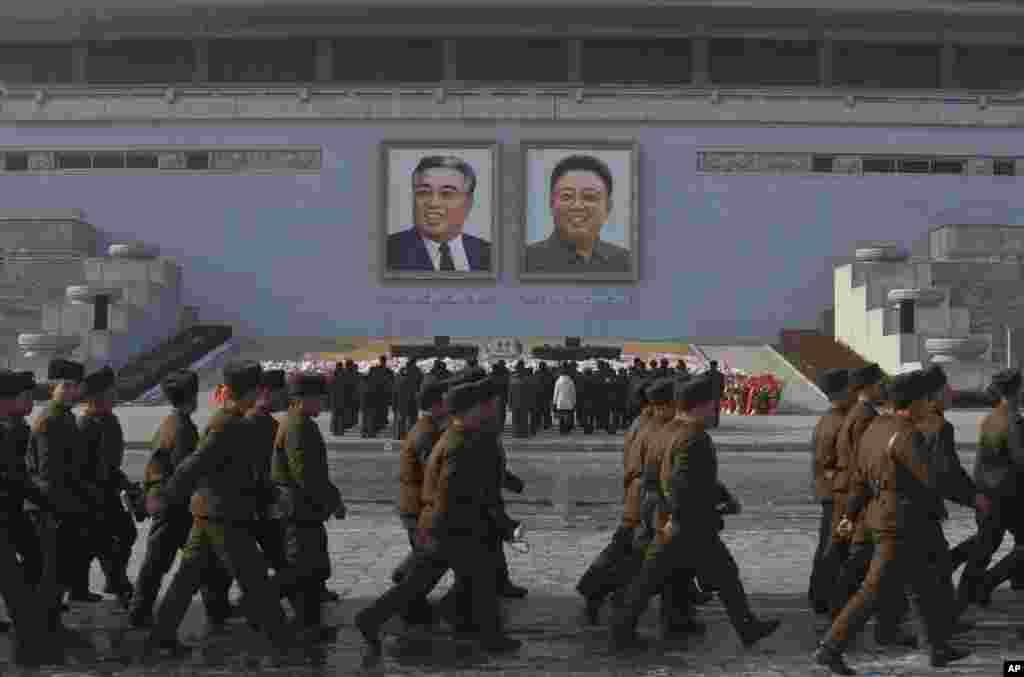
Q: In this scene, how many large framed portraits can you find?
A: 2